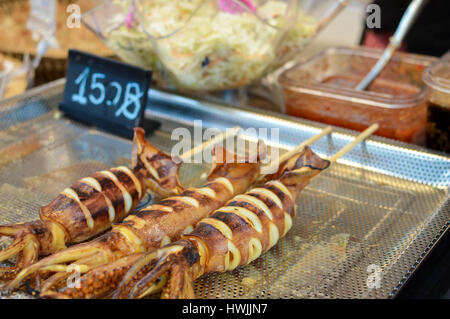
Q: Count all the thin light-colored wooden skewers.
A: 3